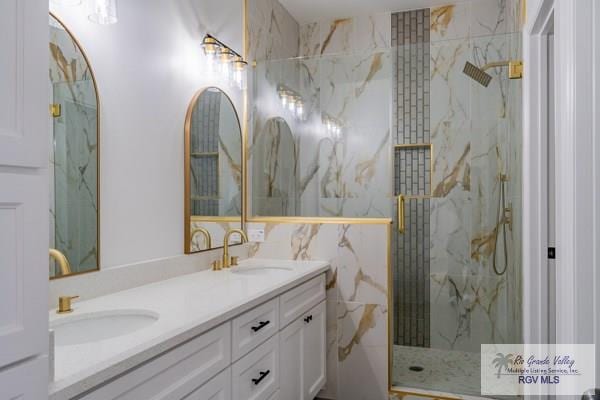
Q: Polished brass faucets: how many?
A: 2